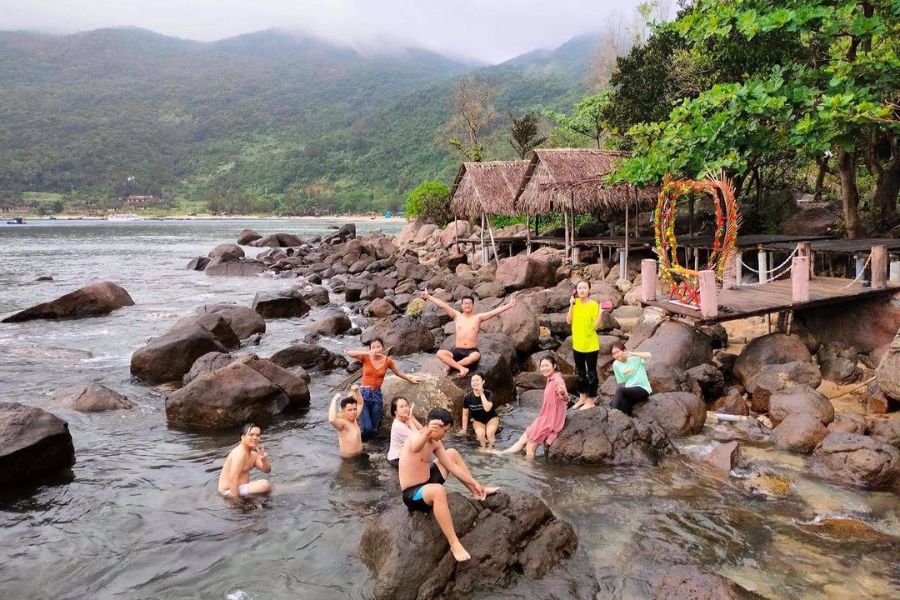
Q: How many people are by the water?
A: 10